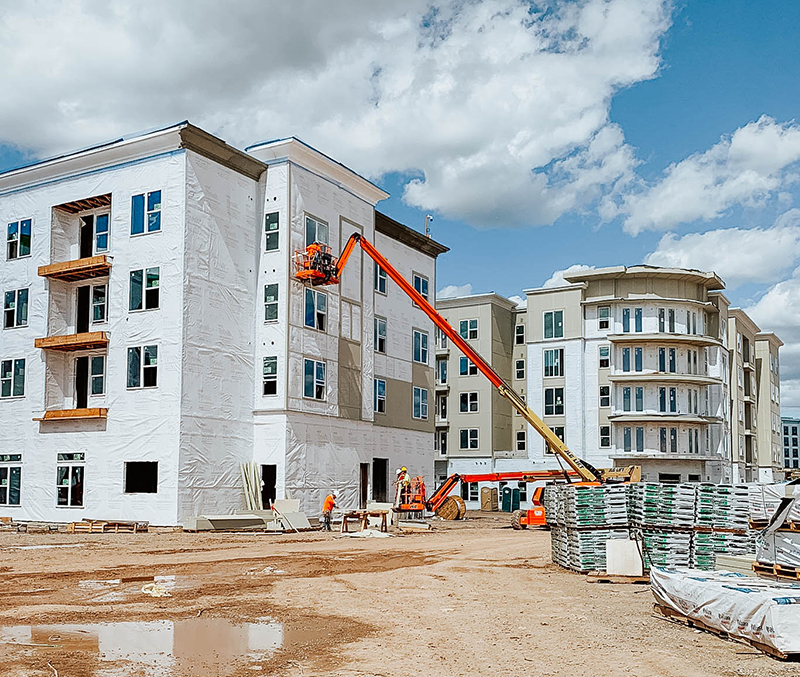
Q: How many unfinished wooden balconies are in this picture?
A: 3